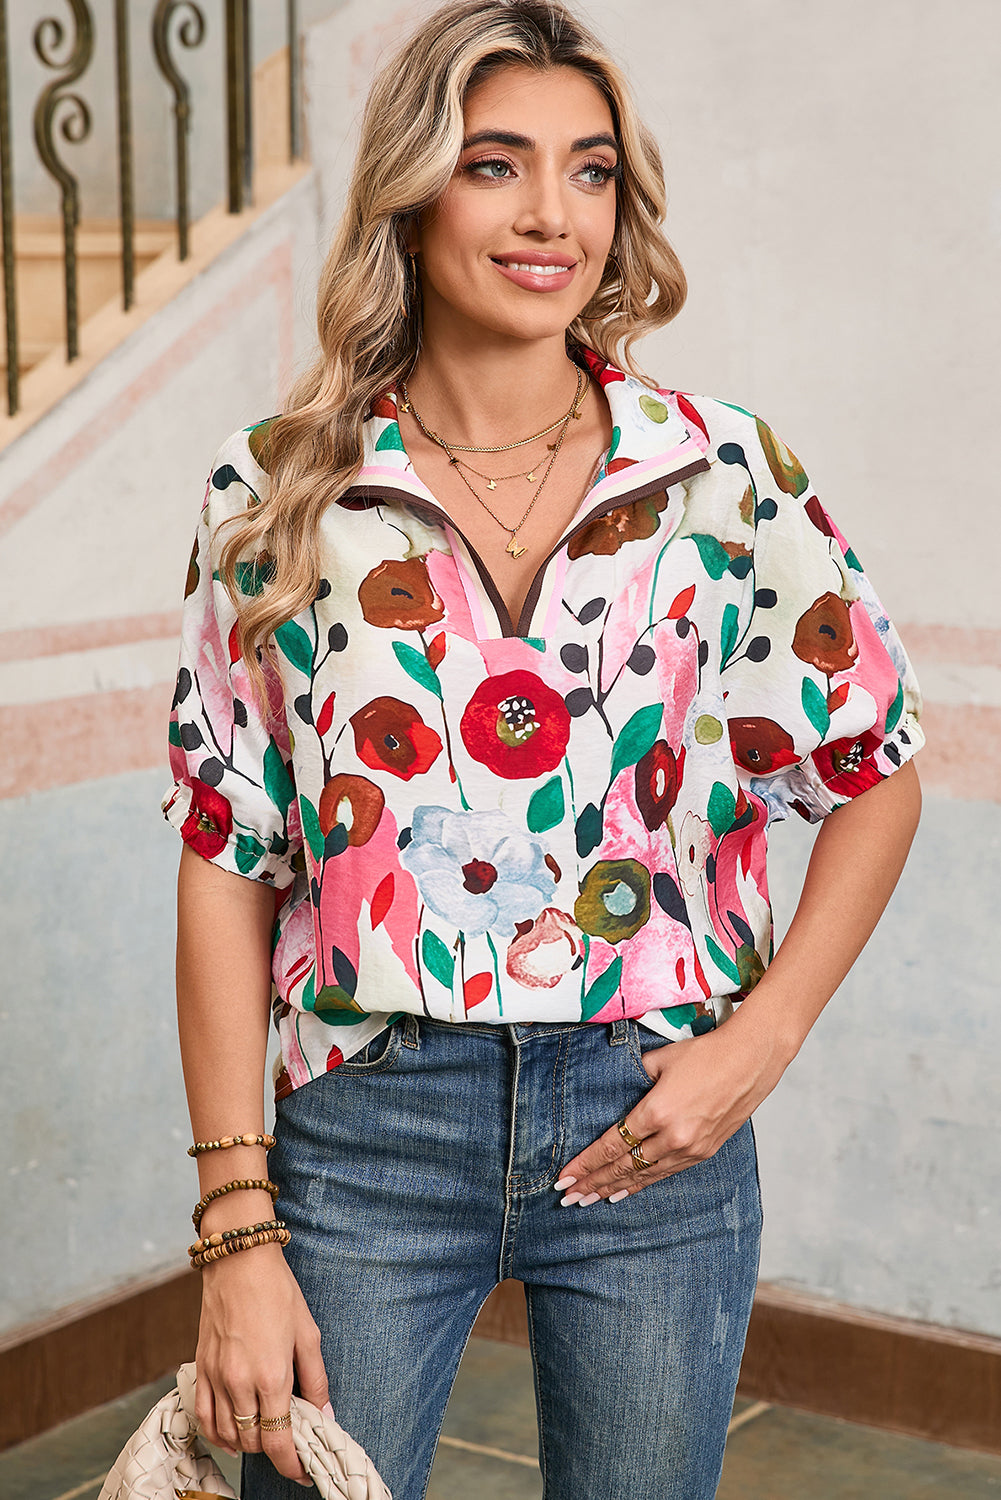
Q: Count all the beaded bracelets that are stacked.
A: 4